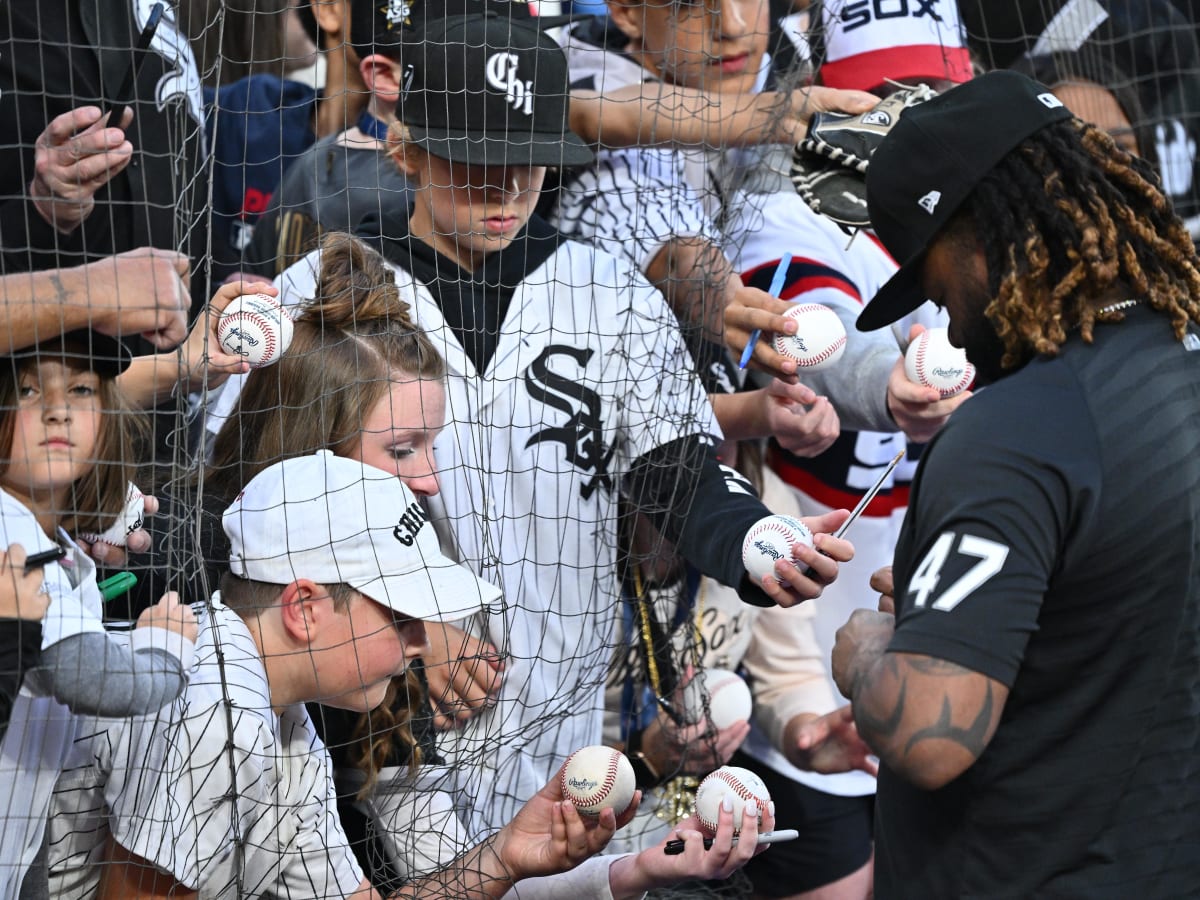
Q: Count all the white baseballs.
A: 8